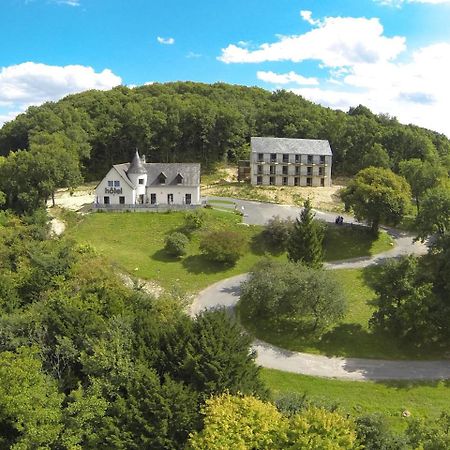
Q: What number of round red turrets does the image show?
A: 0